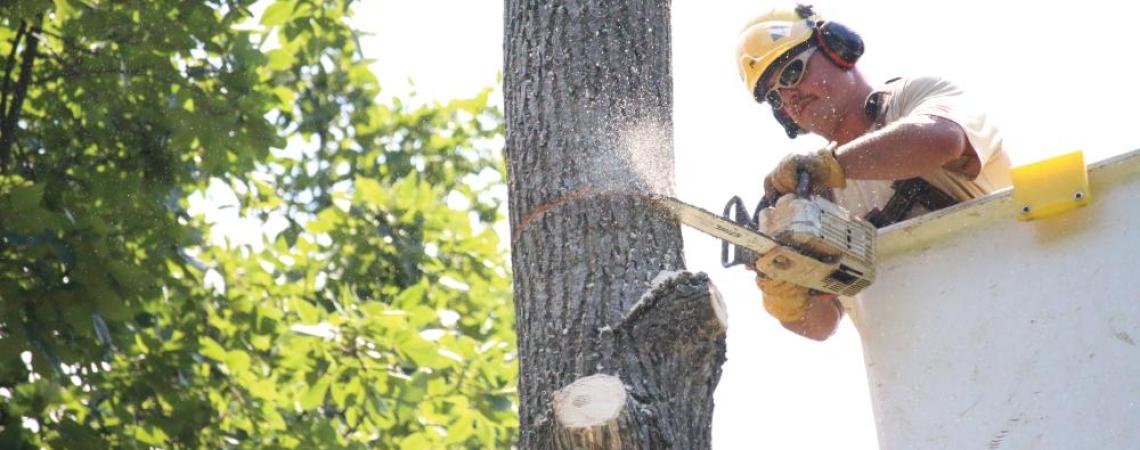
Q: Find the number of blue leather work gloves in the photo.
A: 0